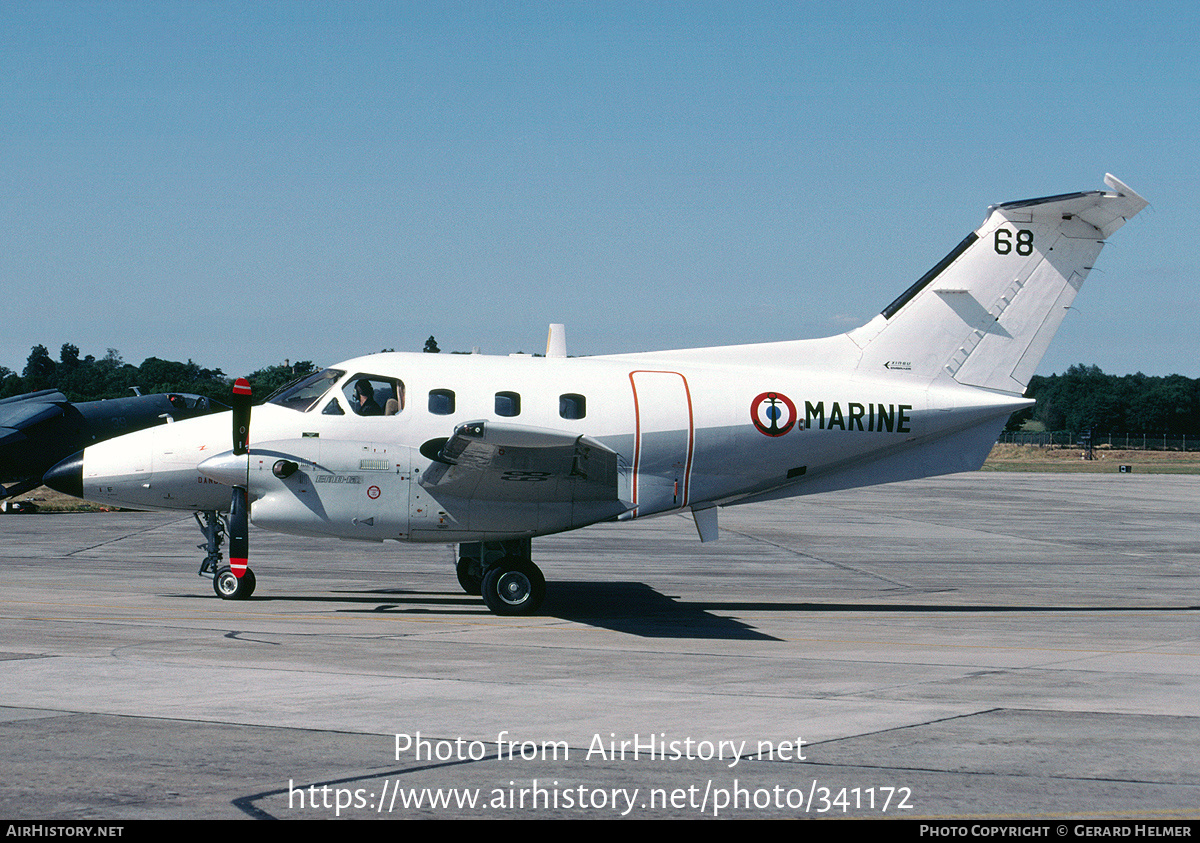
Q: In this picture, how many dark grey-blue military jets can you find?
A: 1